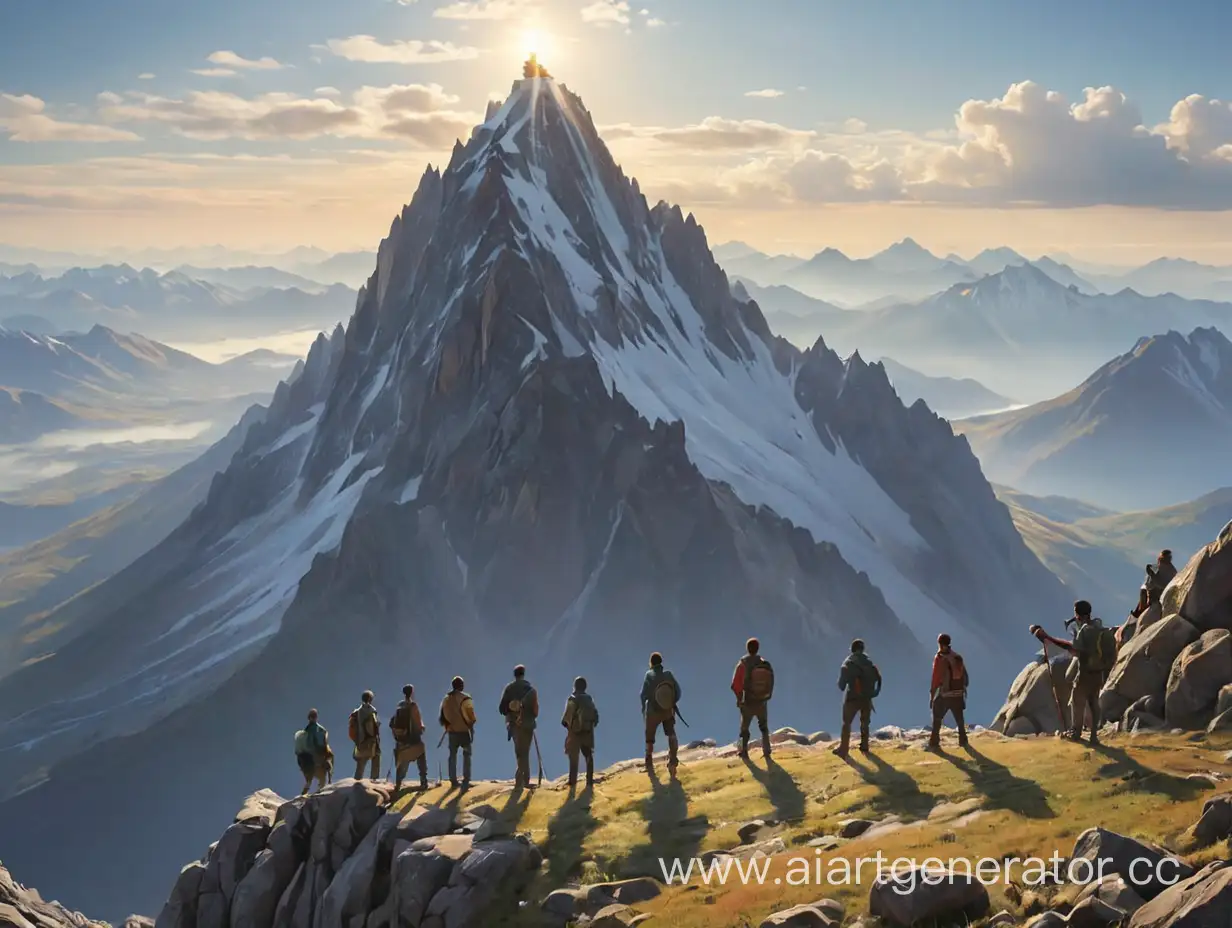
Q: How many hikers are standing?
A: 11